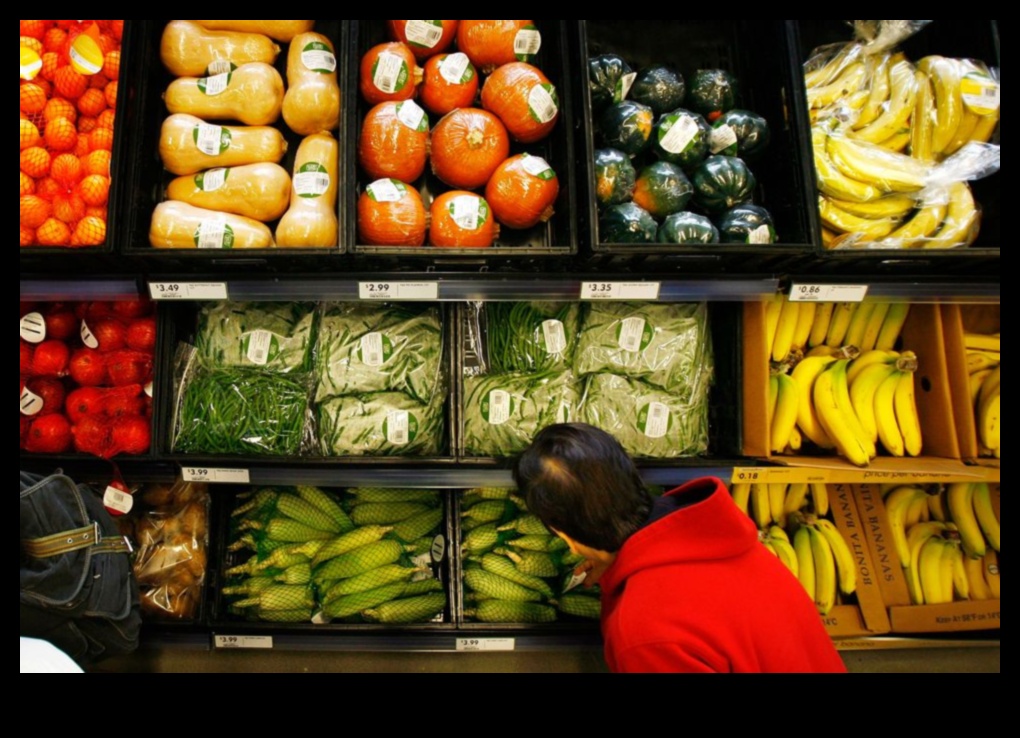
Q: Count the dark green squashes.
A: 12